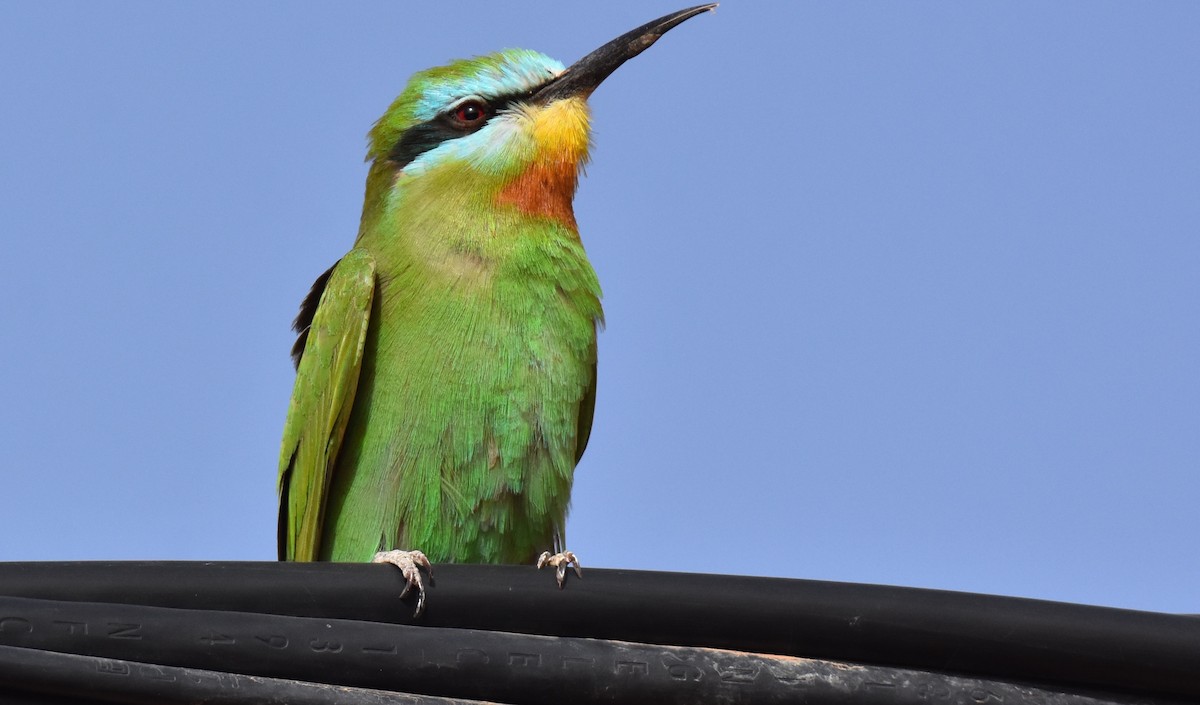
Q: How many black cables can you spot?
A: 3